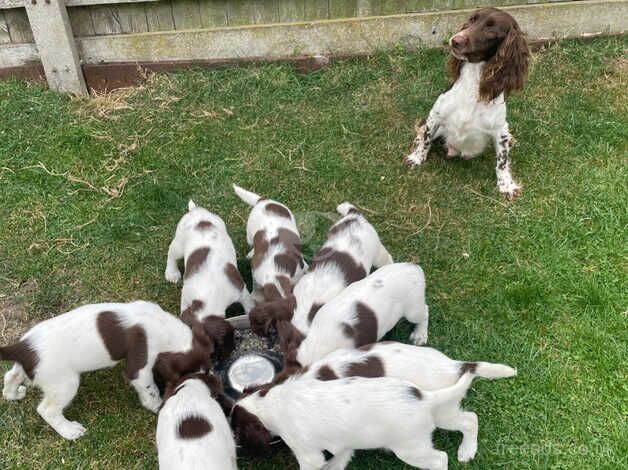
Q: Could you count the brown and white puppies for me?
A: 8